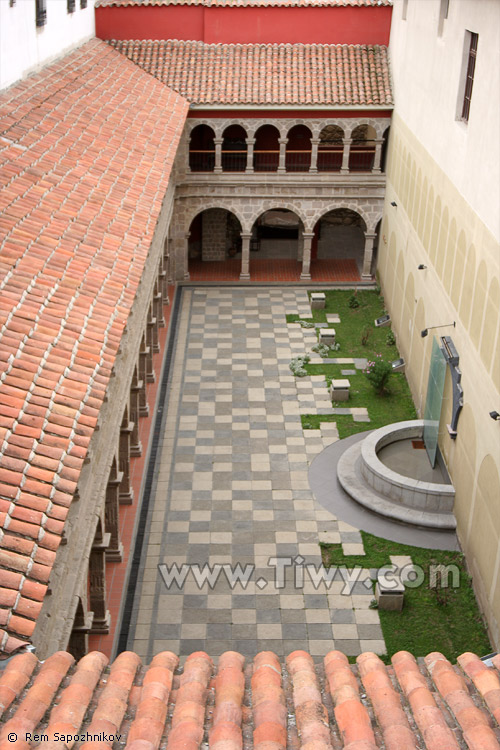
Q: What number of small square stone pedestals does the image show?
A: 4